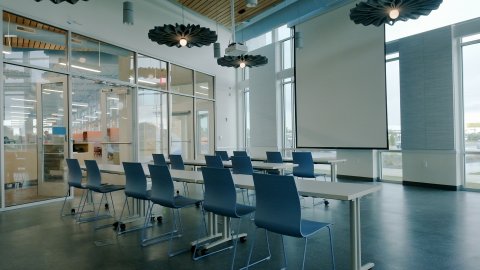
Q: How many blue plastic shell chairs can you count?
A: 14